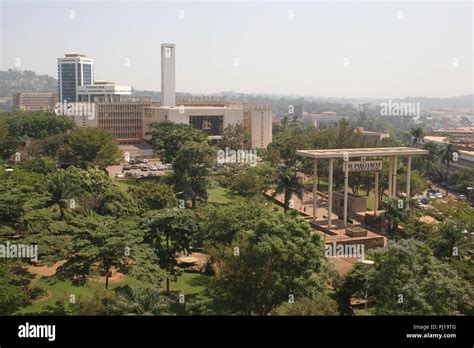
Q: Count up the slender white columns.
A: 7